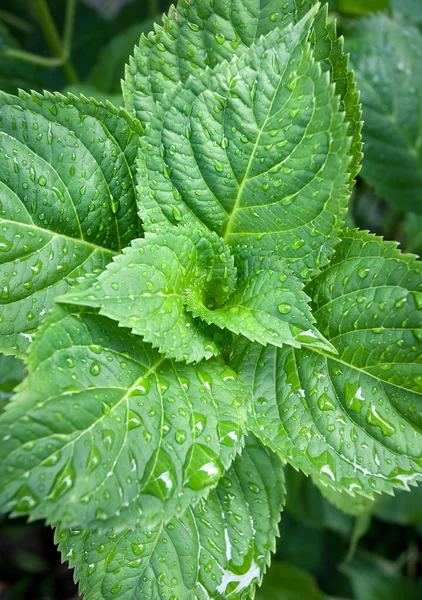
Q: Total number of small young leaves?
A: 2